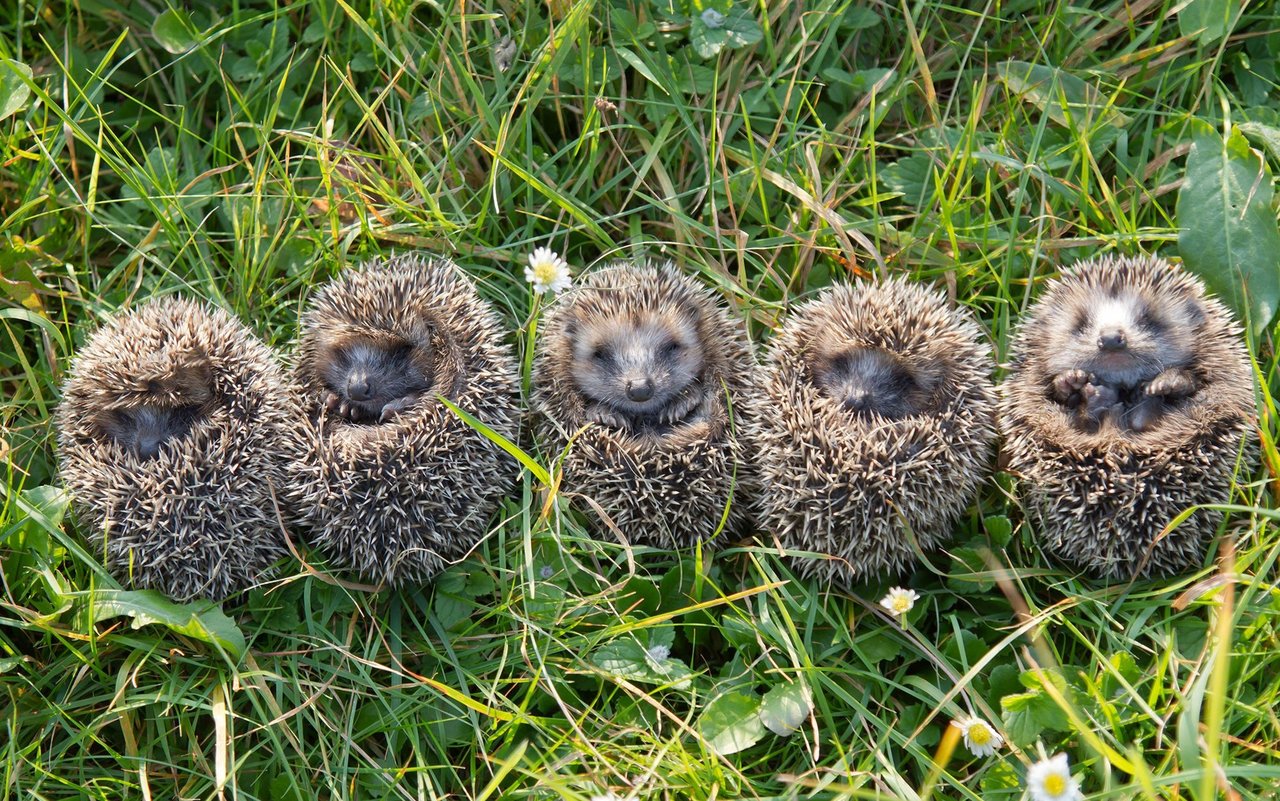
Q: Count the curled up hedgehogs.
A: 5